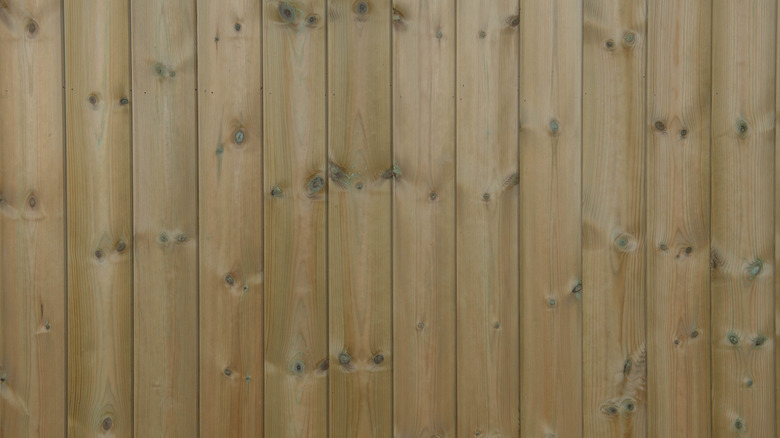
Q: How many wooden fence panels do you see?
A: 12